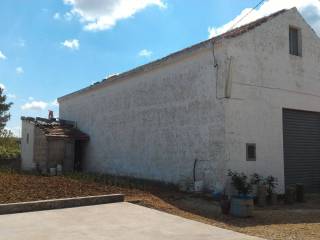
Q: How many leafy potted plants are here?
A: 3